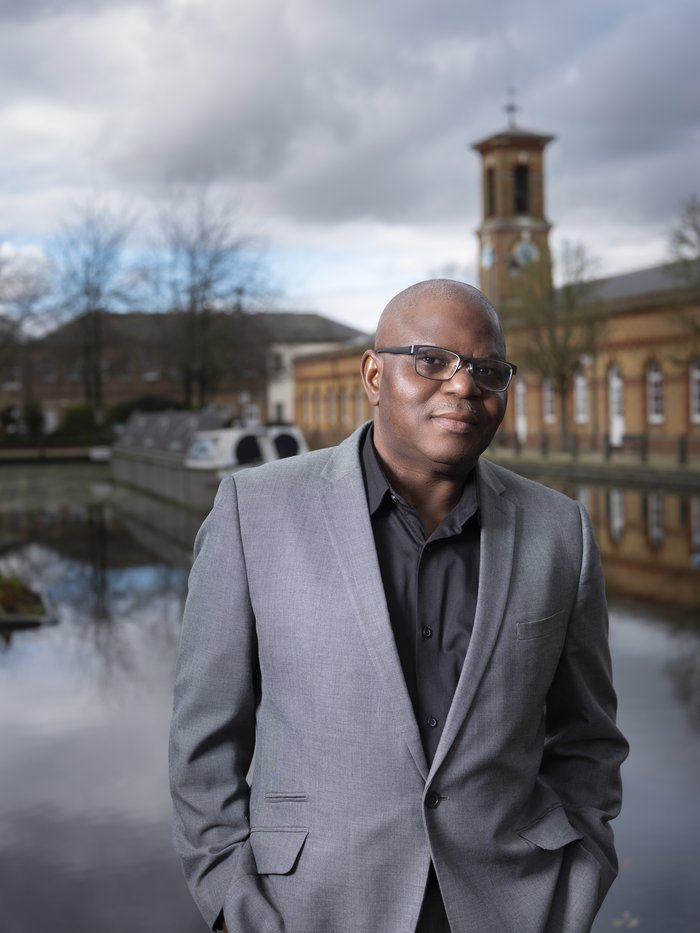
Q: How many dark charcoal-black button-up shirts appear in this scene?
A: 1